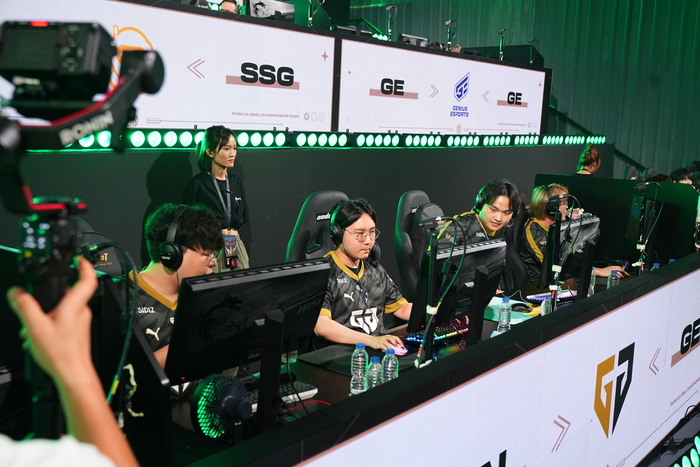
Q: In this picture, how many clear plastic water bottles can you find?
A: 8